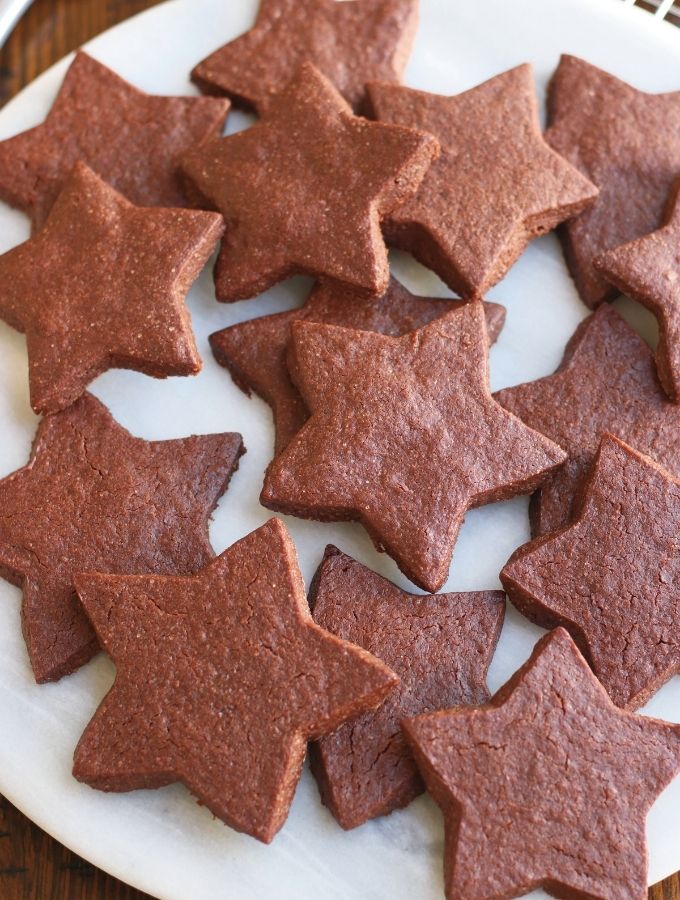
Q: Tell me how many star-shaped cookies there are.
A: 15